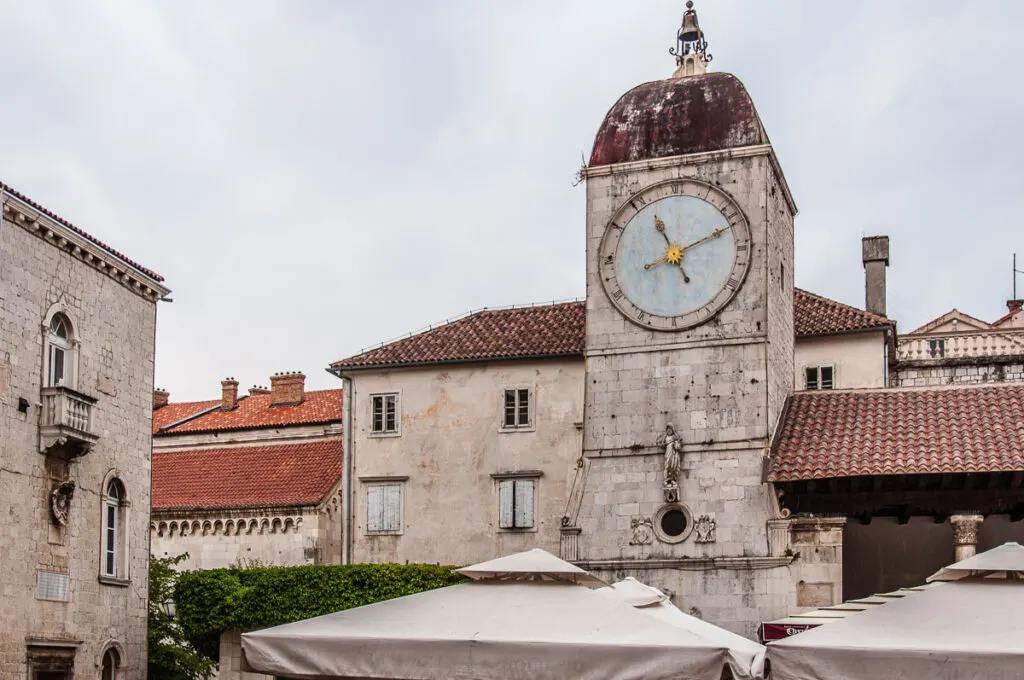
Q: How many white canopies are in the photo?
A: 3